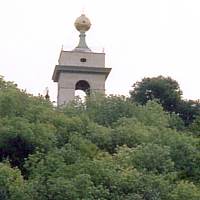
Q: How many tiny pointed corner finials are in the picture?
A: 2